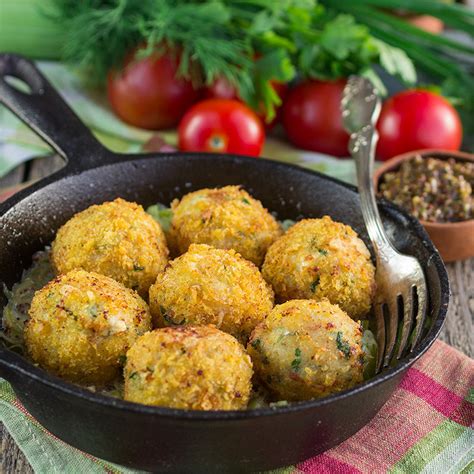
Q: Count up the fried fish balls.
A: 7